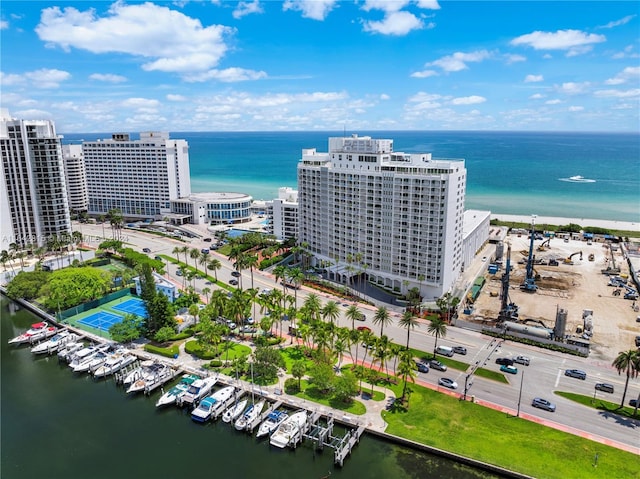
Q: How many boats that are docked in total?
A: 15